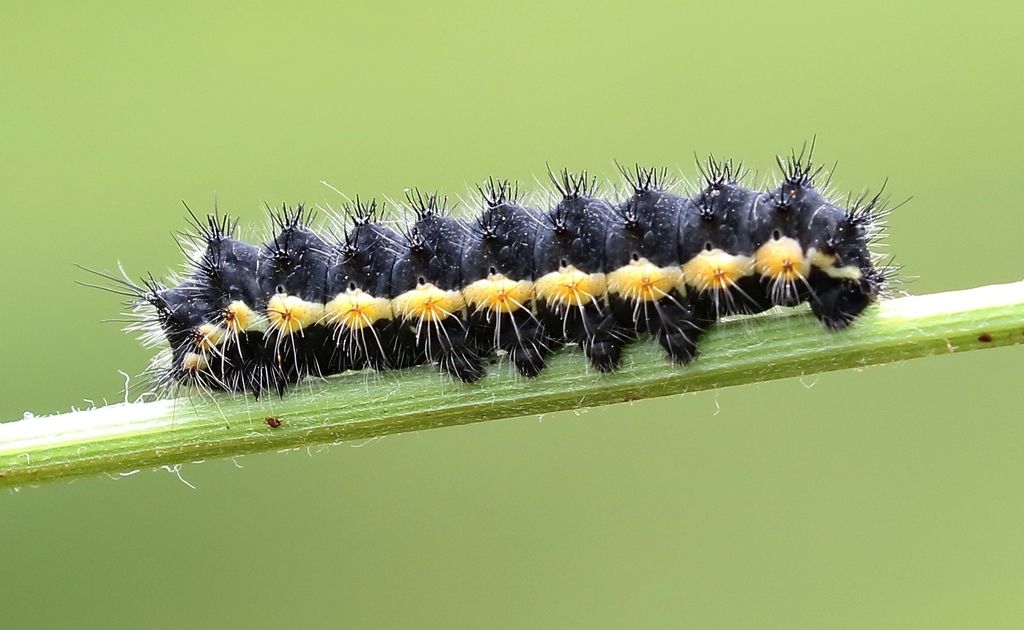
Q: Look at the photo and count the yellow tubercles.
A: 11